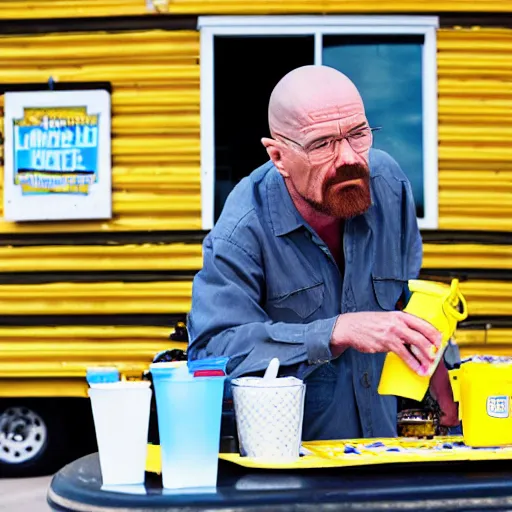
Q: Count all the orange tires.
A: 0